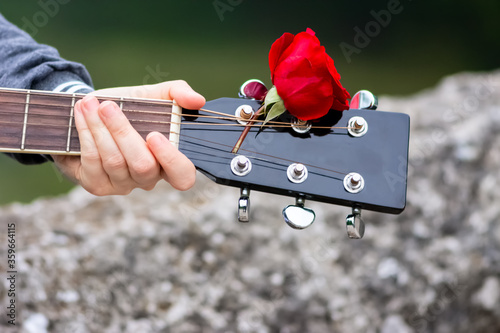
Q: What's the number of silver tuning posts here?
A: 6